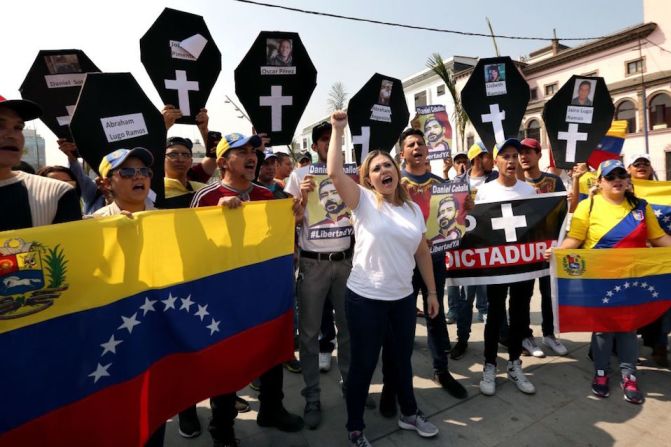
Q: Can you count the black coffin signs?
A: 7